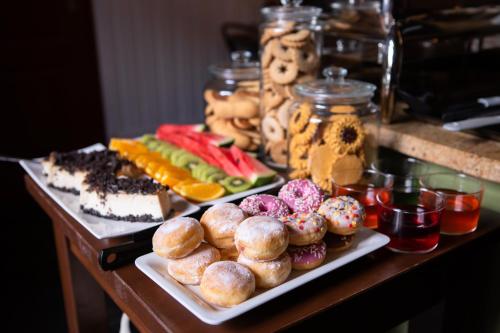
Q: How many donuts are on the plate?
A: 13